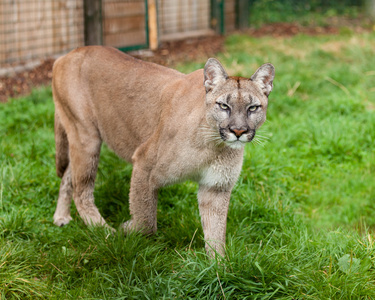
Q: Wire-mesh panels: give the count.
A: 3